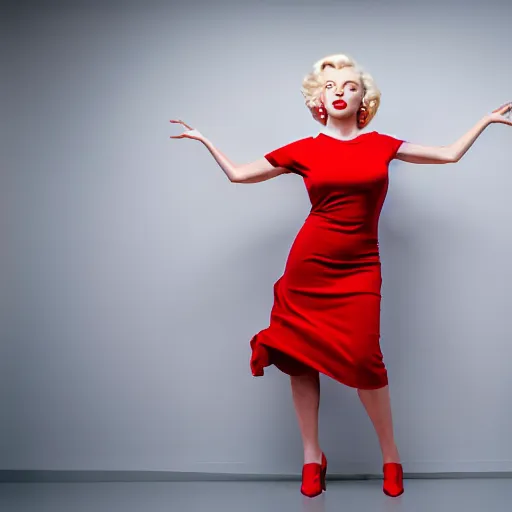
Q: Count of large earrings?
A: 2